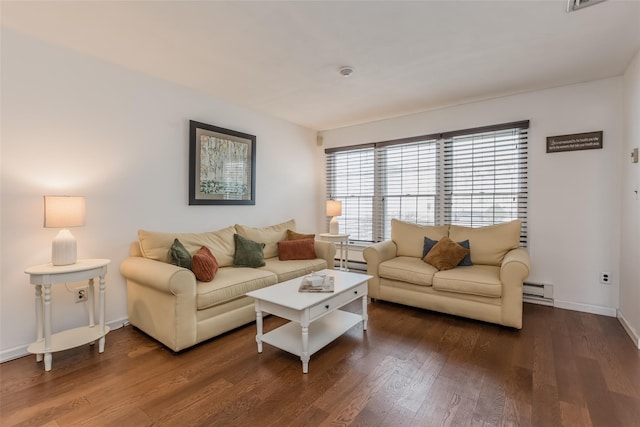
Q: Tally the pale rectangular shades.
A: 2